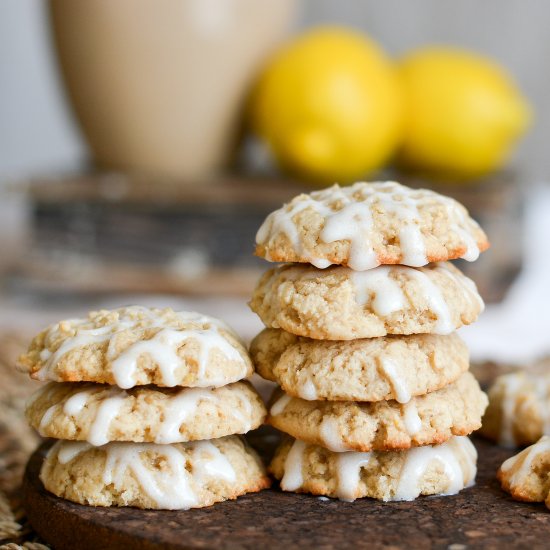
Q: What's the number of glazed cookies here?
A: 10